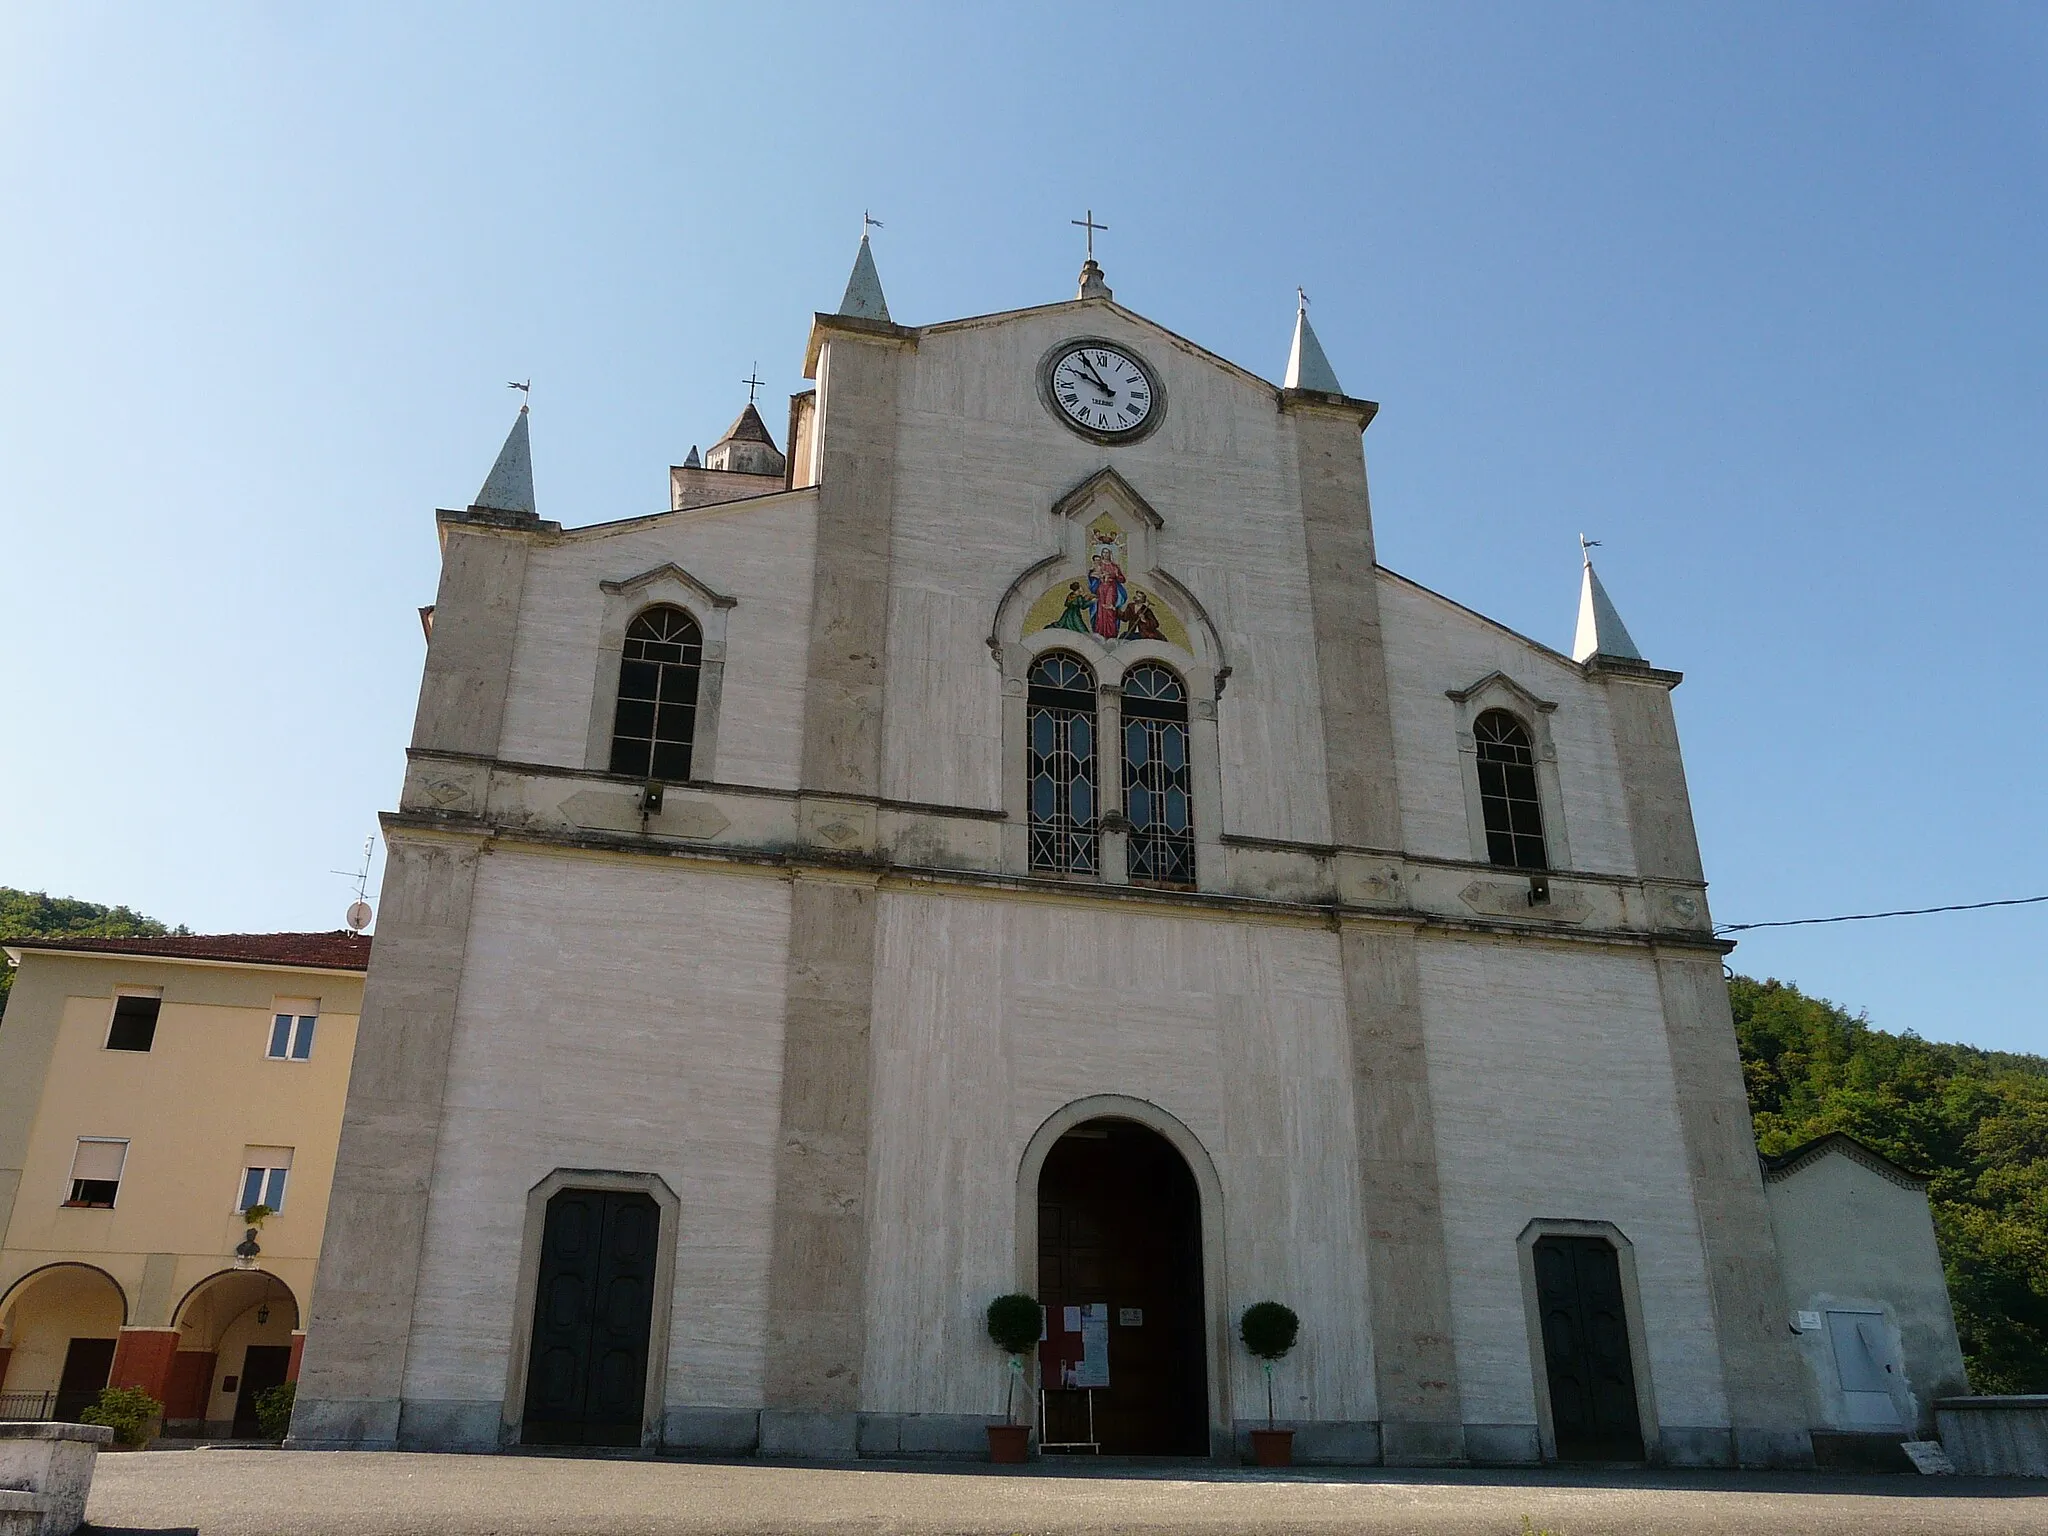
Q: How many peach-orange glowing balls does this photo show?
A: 0